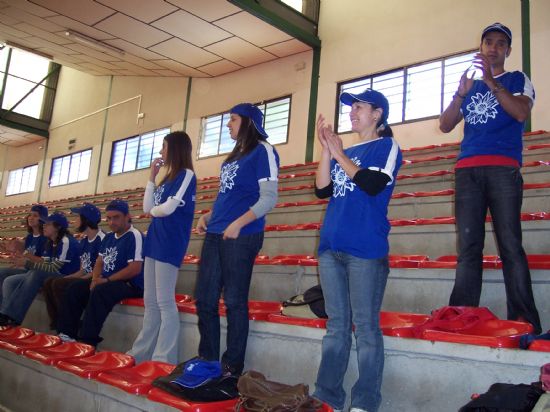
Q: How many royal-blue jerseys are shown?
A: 8